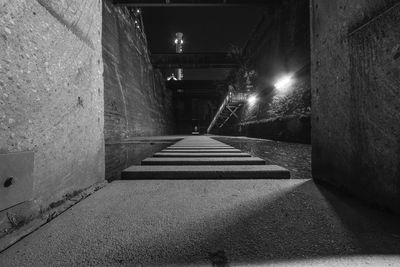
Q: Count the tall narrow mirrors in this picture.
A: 0